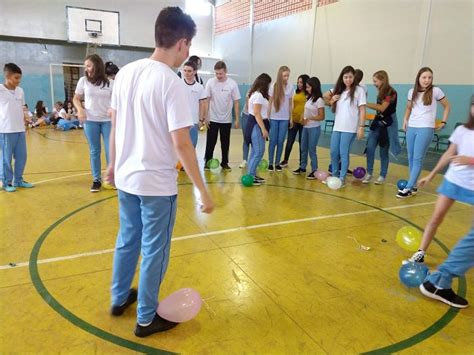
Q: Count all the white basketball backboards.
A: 1